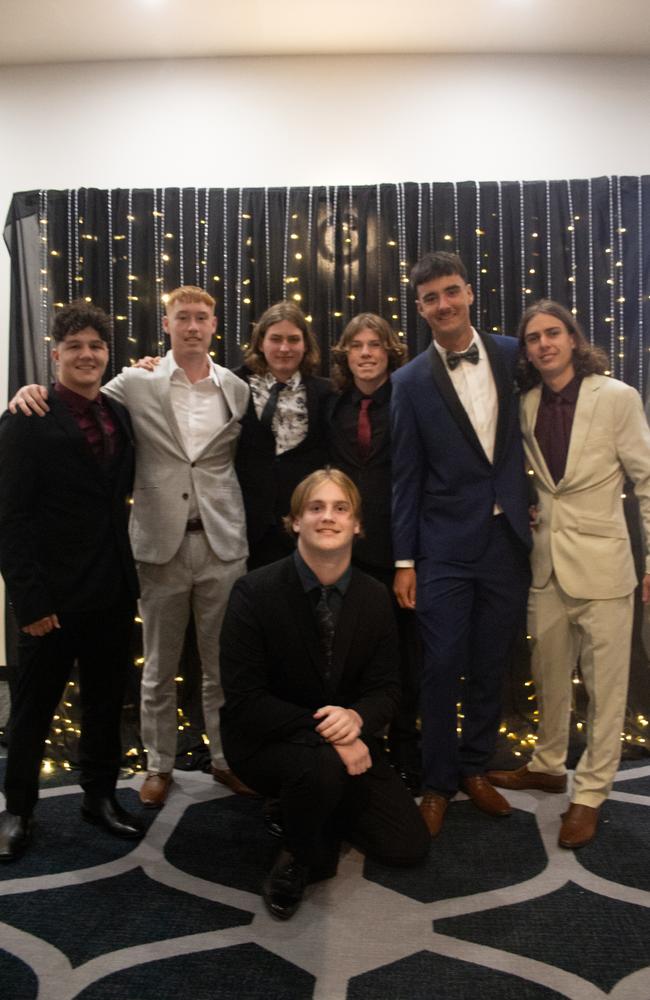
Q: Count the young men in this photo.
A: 7